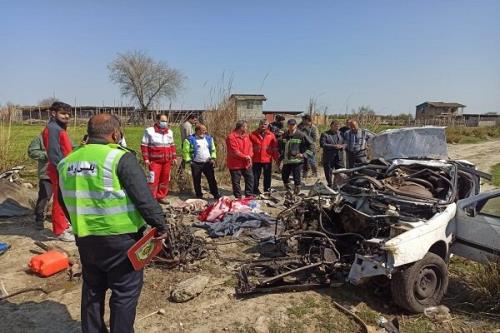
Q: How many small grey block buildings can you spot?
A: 2